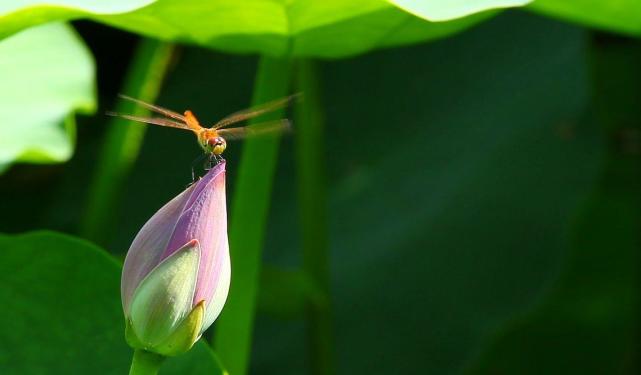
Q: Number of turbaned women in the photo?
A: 0